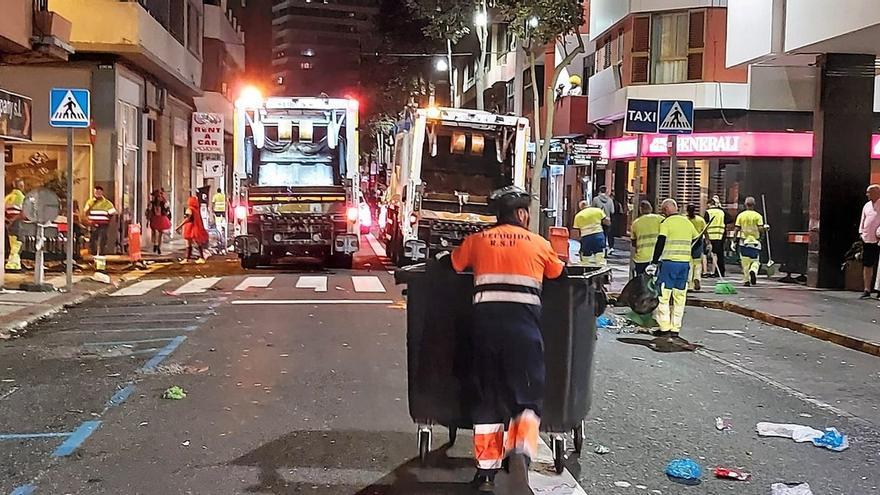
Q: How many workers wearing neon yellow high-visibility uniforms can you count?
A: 9